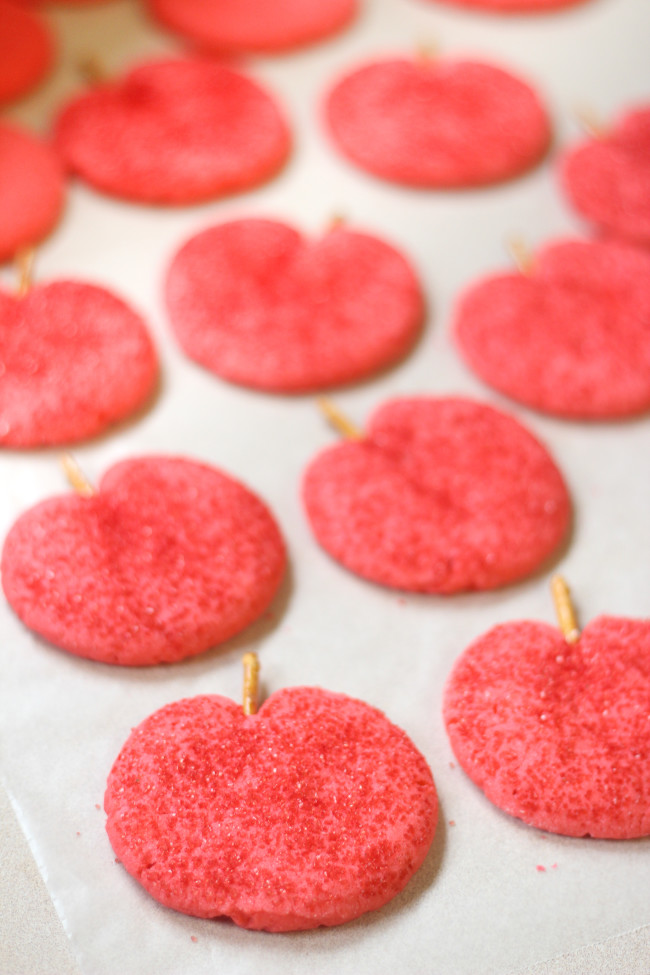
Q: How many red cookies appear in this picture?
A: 14